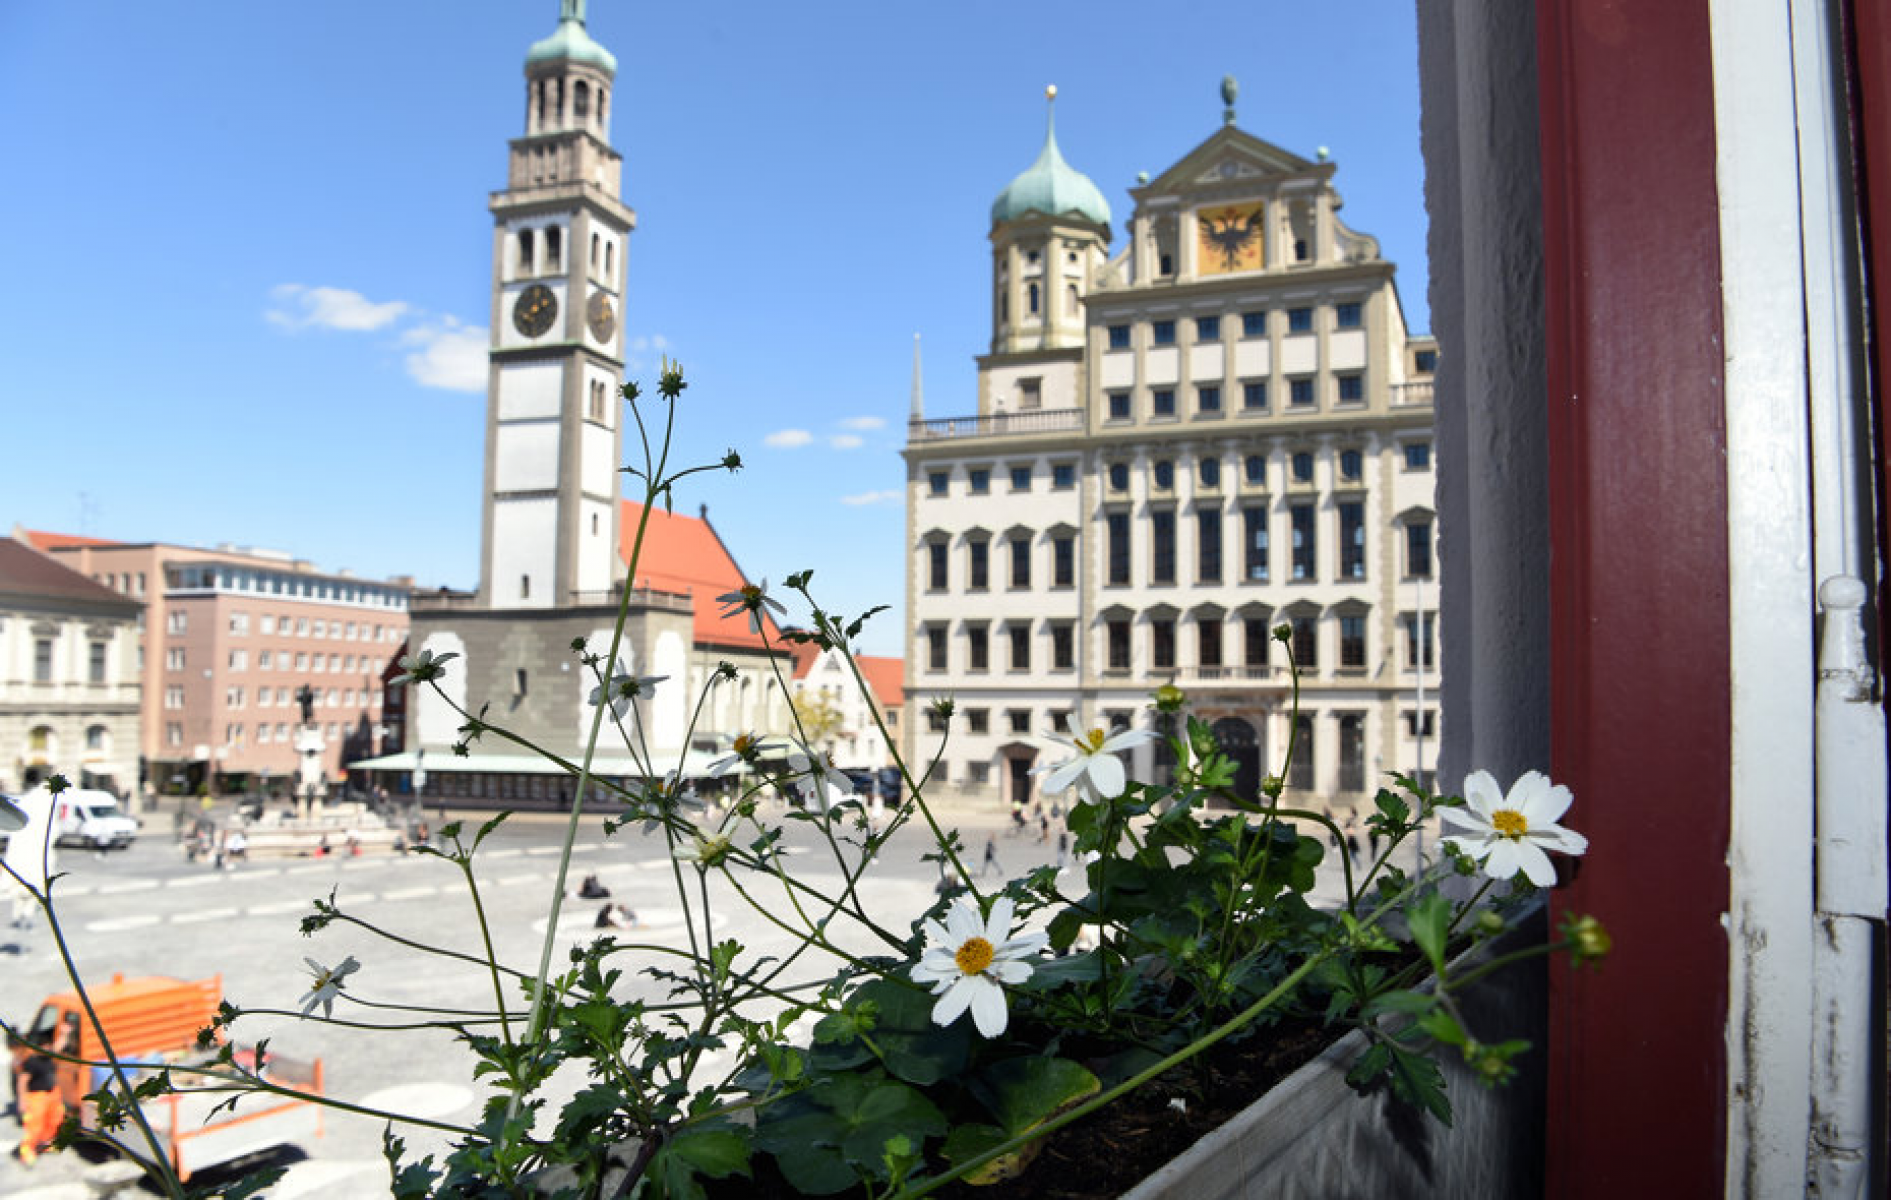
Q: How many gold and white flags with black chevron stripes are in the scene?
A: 0